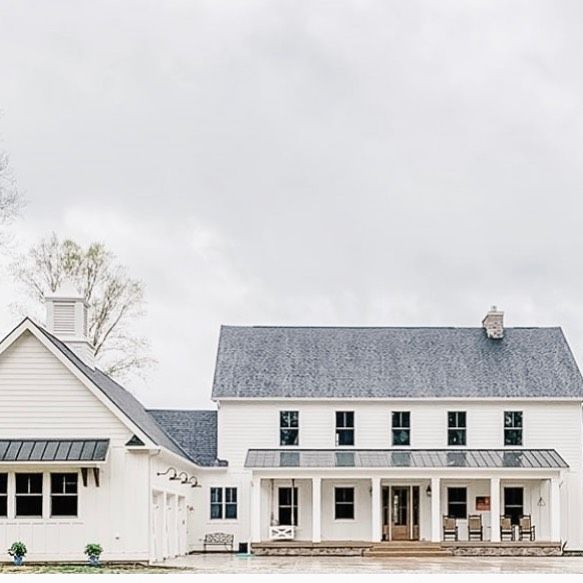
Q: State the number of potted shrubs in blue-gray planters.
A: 2